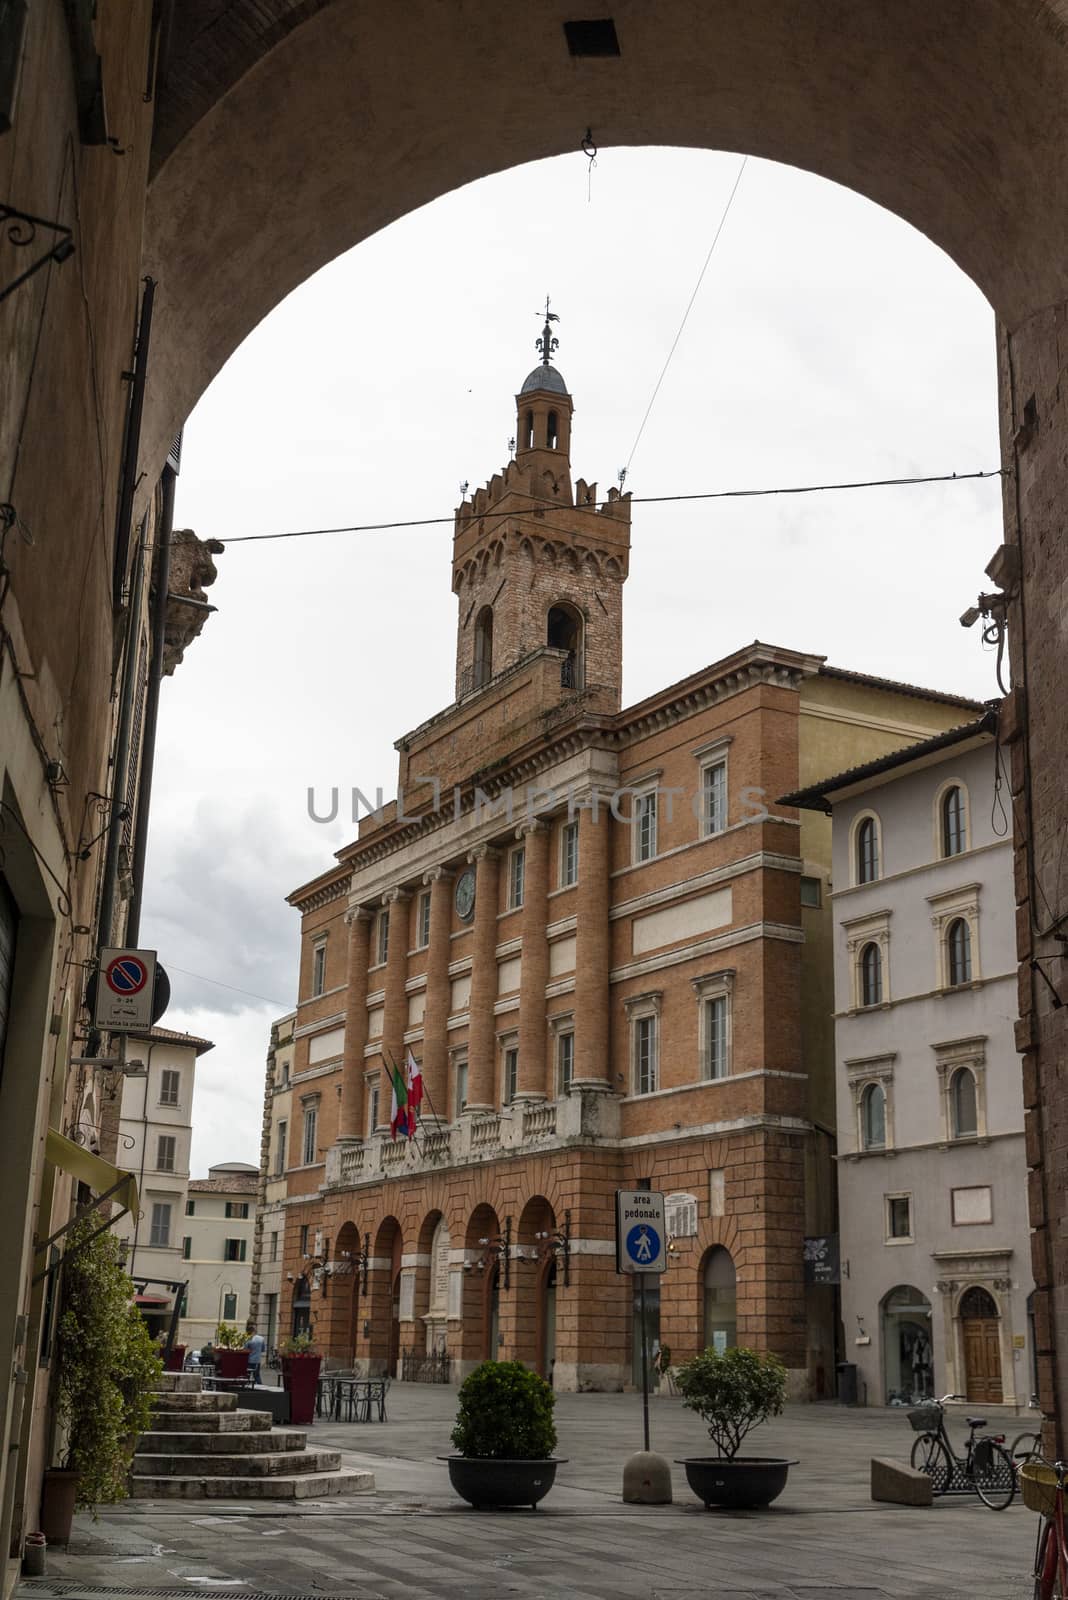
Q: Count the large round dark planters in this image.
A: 2